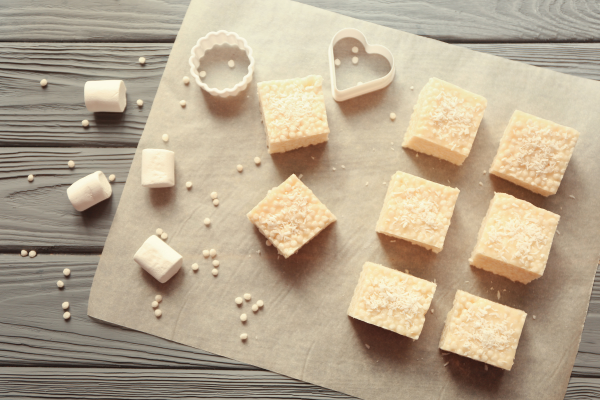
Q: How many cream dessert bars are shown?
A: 8